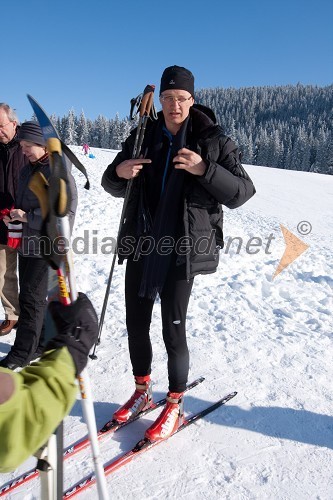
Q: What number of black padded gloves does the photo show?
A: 1